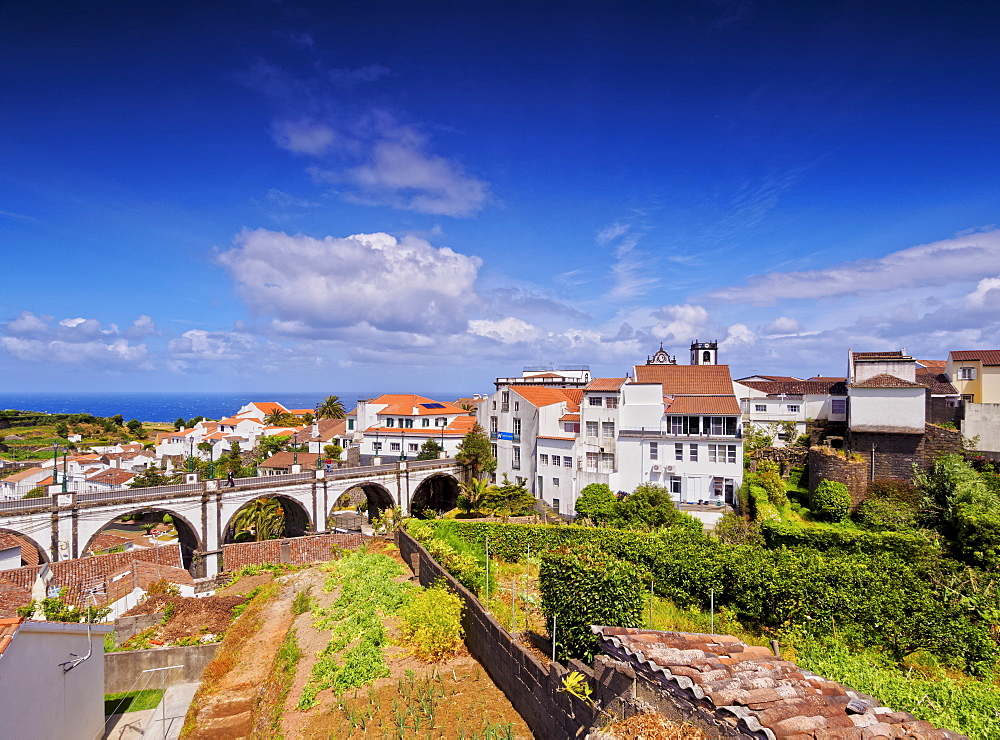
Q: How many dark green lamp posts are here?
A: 9